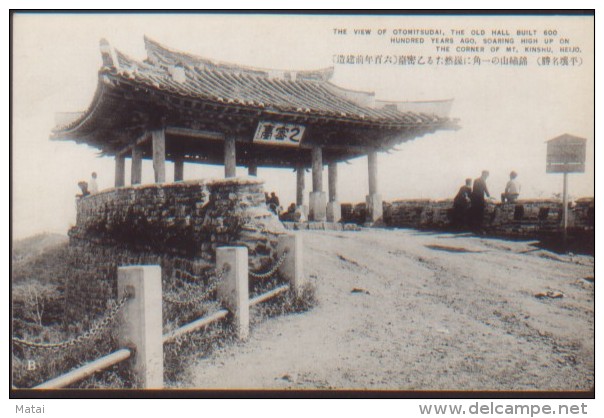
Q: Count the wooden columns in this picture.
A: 10